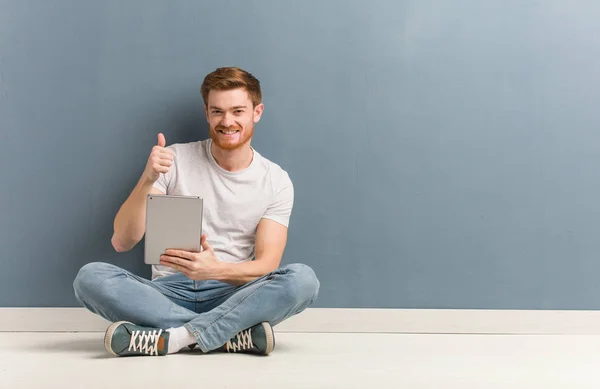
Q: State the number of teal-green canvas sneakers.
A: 2